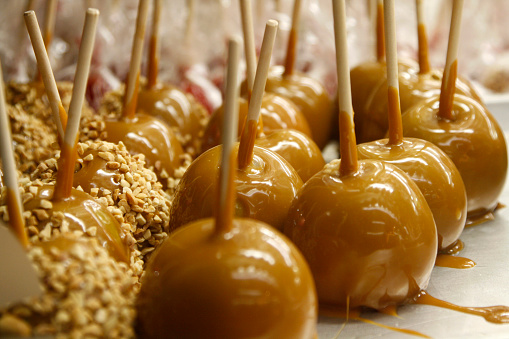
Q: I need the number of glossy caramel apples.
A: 10